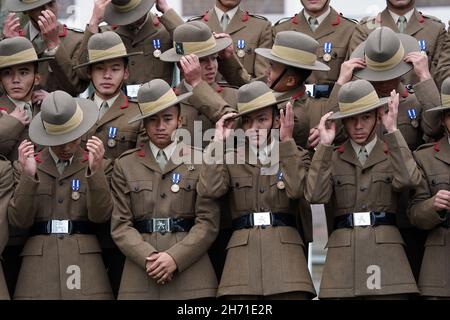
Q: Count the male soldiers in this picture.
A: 15